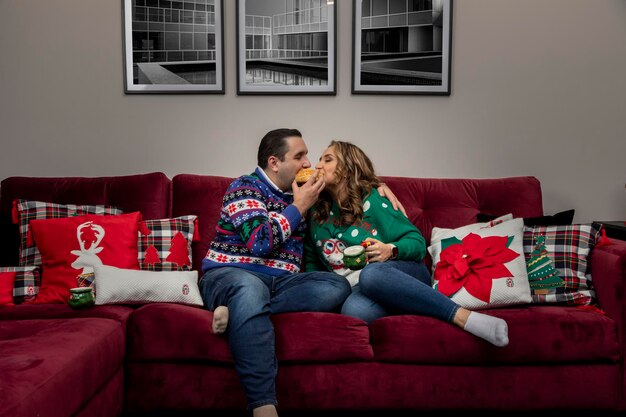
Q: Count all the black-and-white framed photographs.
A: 3